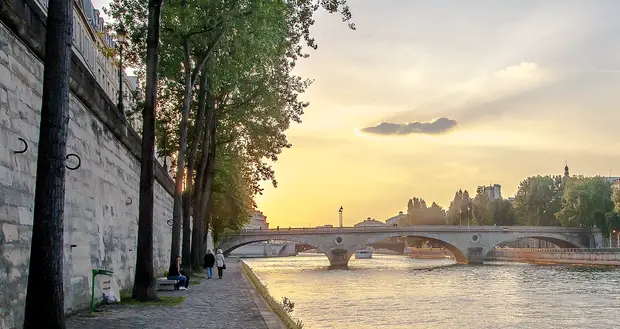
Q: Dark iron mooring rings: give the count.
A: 4